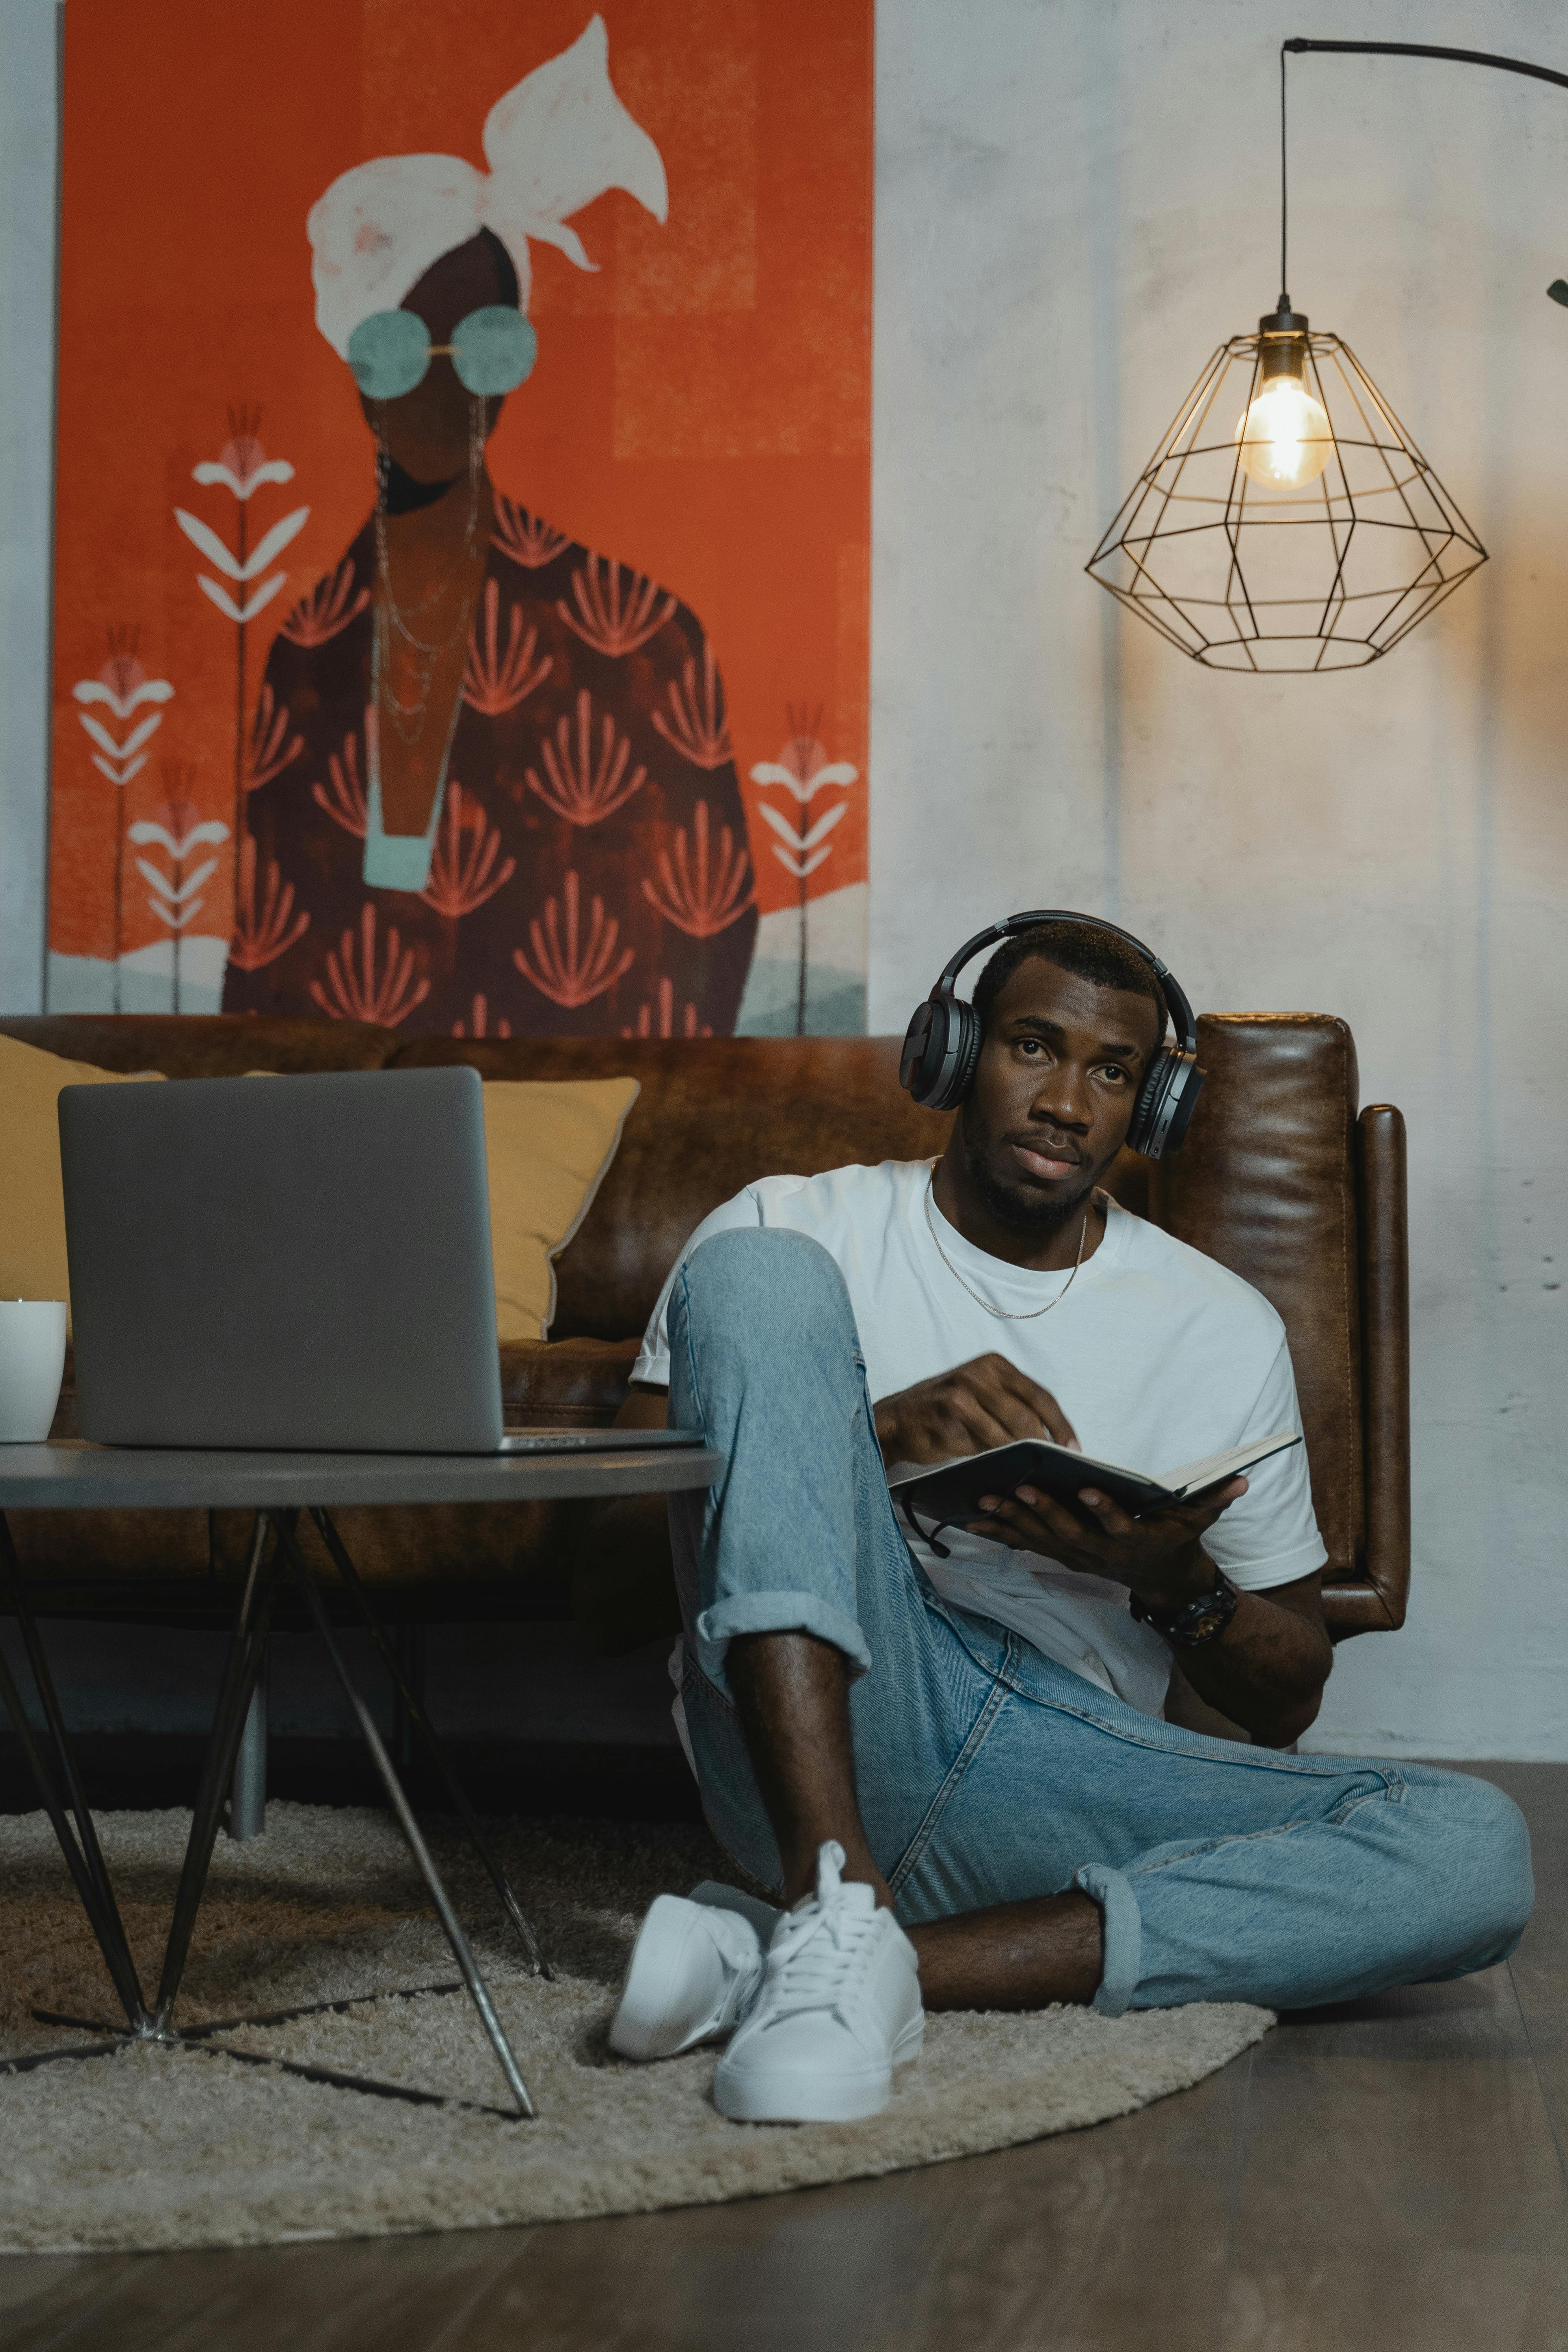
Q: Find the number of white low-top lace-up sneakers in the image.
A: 2